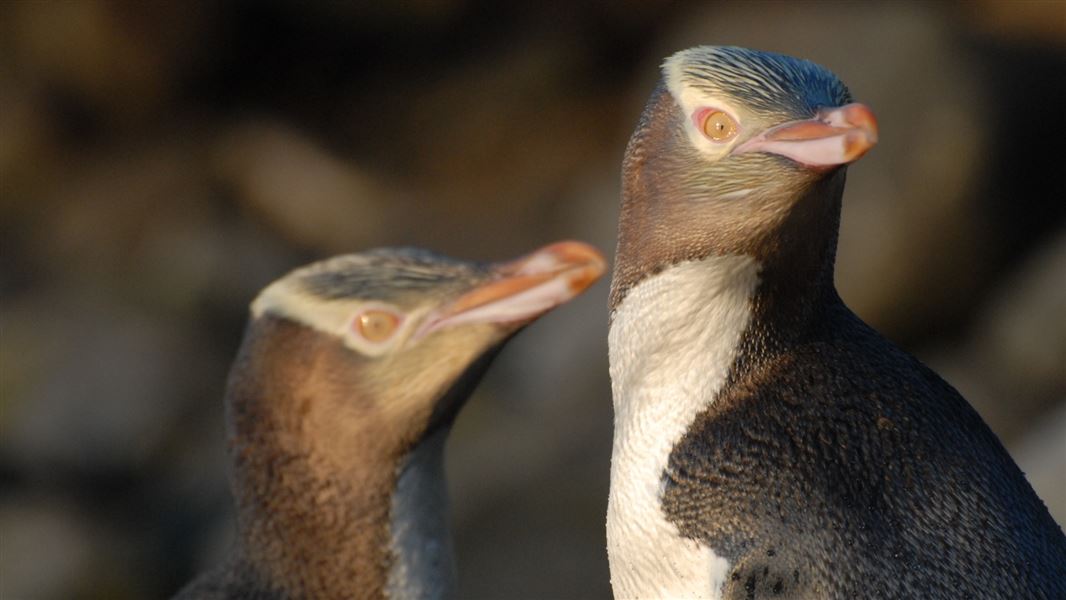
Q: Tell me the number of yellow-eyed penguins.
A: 2